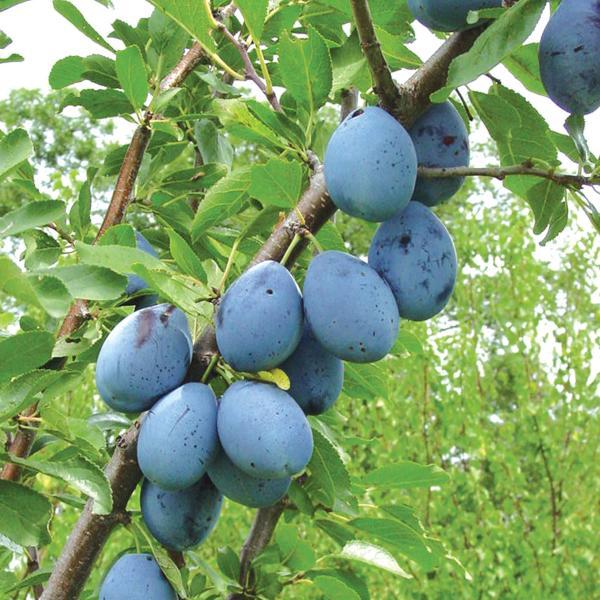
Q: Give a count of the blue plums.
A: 15